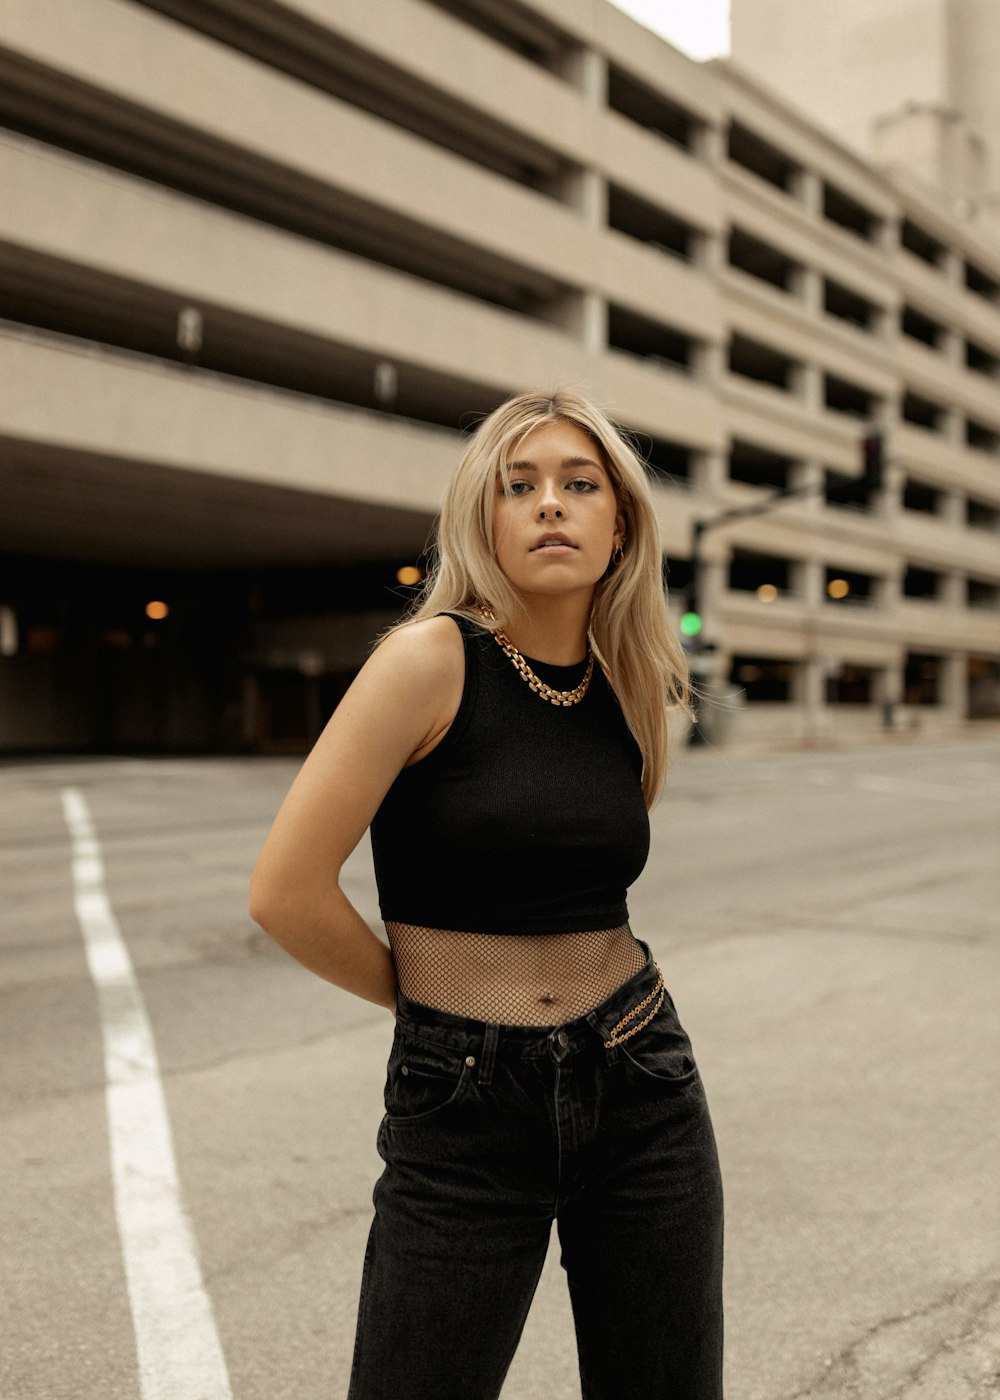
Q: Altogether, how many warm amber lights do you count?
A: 4